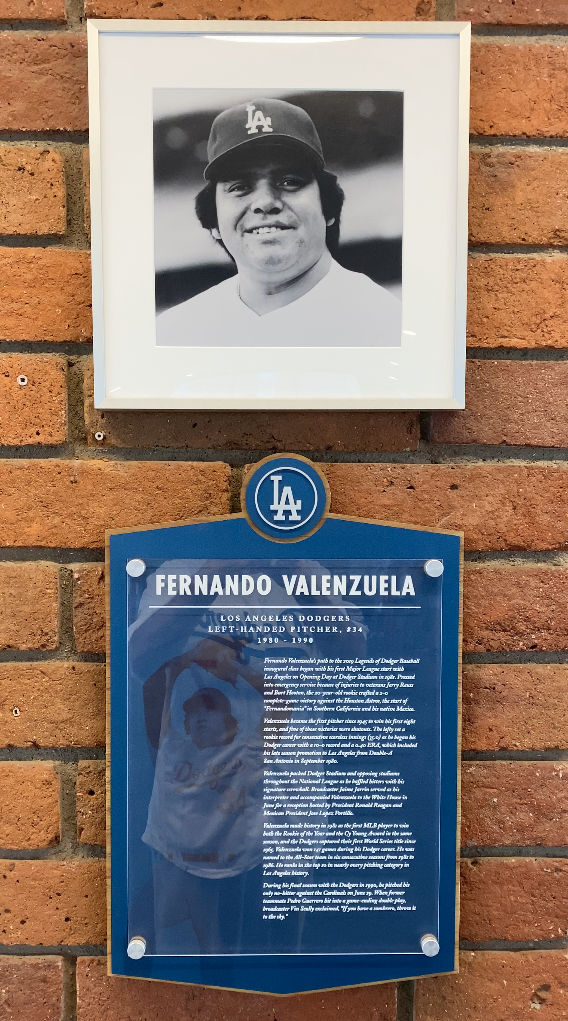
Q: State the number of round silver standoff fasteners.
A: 4